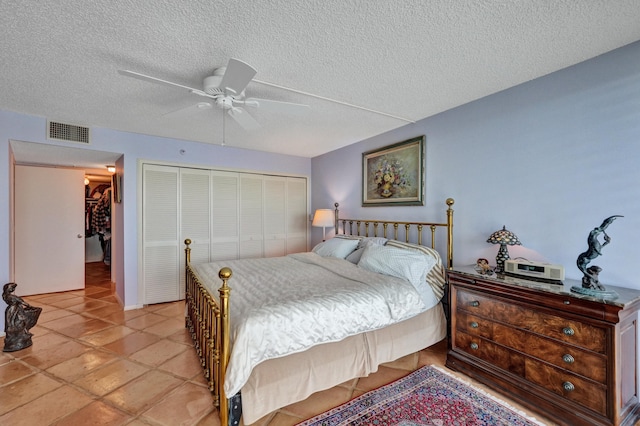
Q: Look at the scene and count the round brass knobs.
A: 4